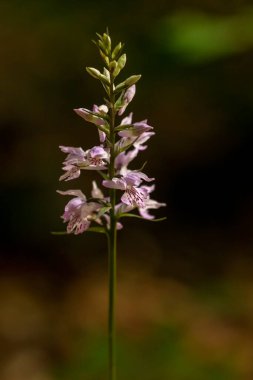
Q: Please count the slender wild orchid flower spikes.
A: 1